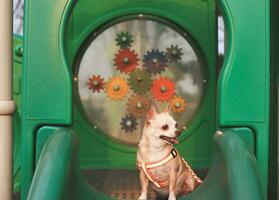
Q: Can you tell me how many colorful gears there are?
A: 11